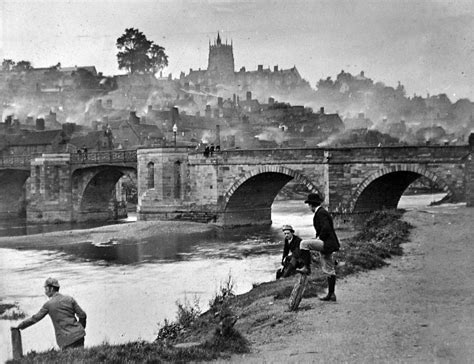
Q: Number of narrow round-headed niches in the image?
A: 2